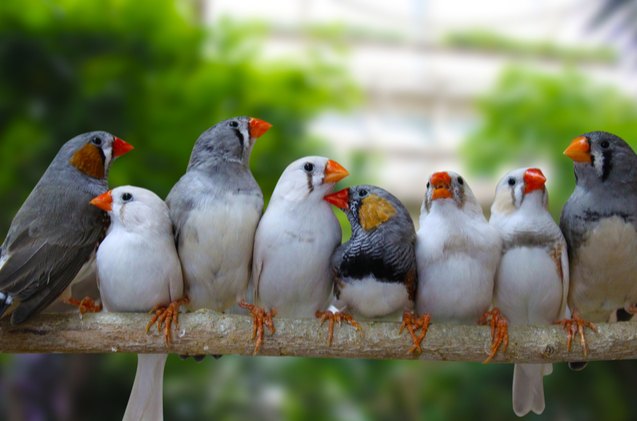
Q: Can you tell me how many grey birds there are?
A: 4